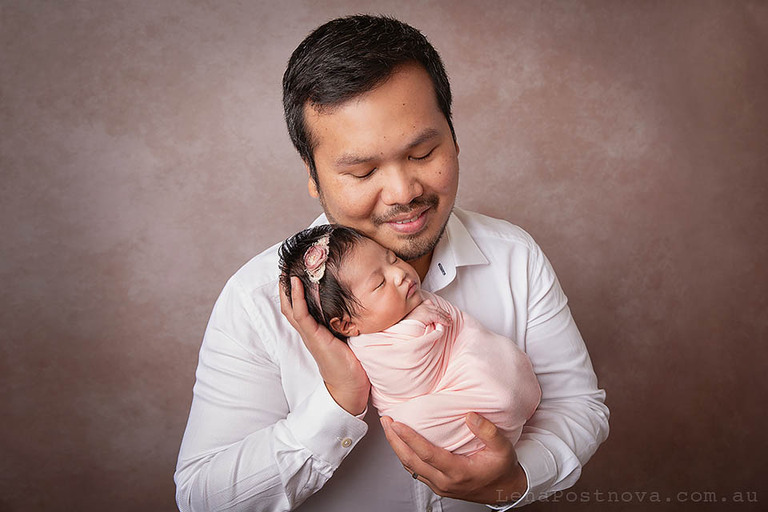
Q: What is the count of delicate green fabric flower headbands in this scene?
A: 0